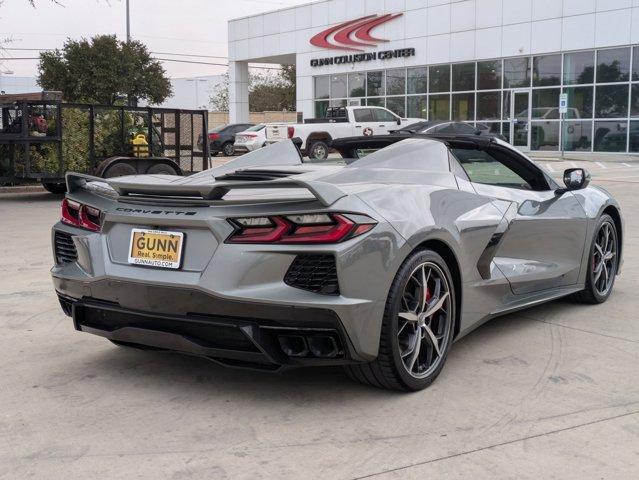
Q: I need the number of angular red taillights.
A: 2